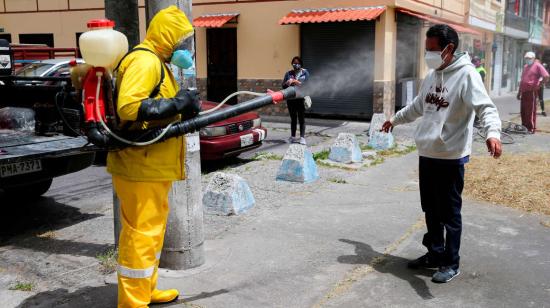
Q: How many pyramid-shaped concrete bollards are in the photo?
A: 4